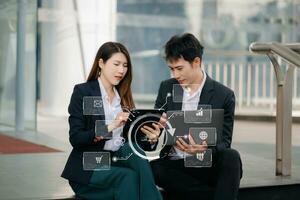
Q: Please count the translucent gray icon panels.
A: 7